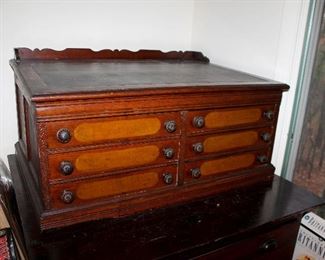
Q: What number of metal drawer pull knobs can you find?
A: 12